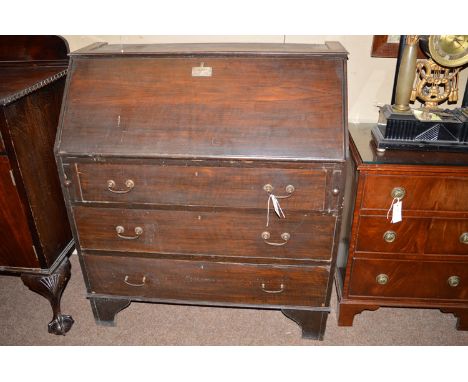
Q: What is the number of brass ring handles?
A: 5